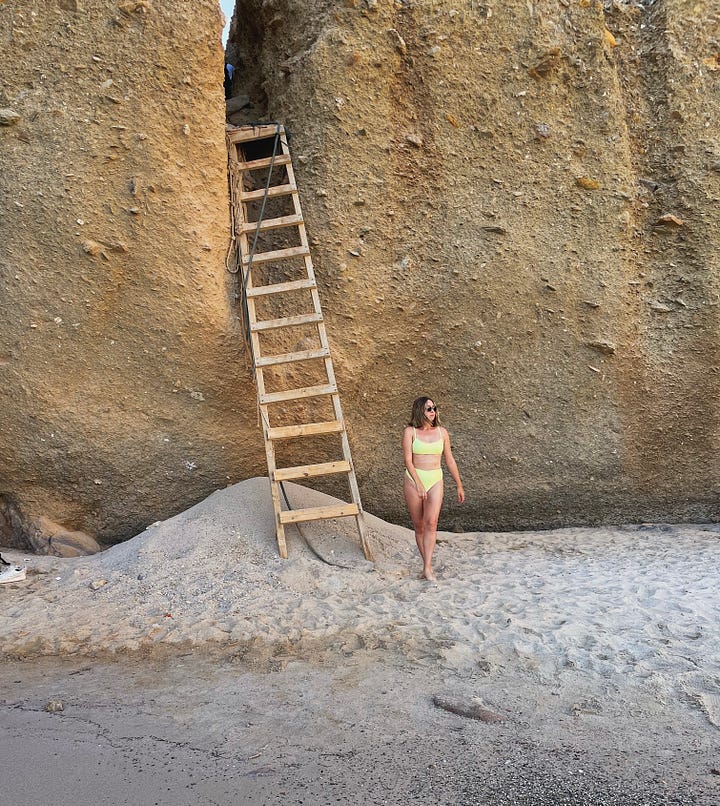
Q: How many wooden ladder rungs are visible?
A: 12